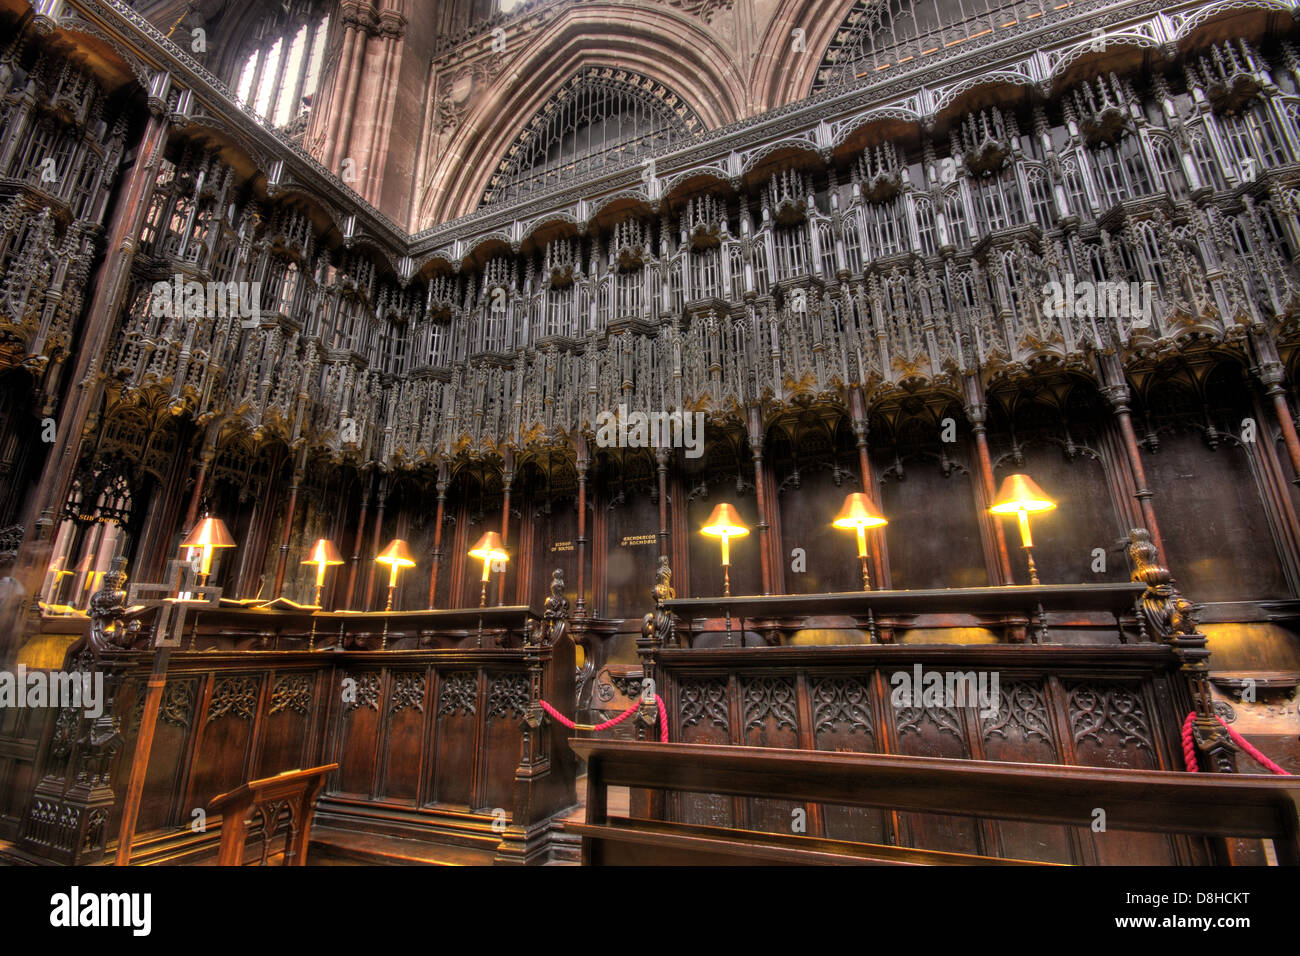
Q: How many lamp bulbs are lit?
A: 7